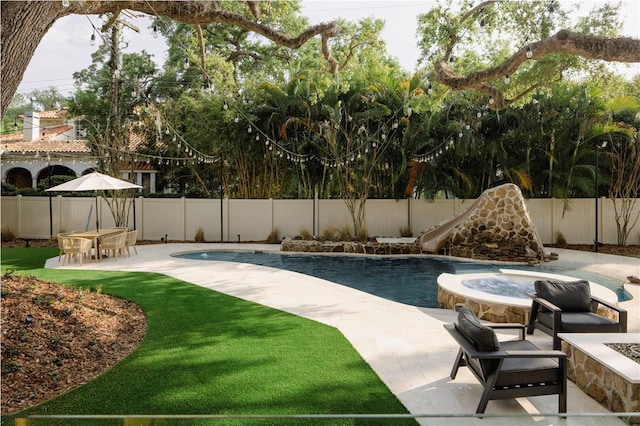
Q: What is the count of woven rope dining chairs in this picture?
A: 6